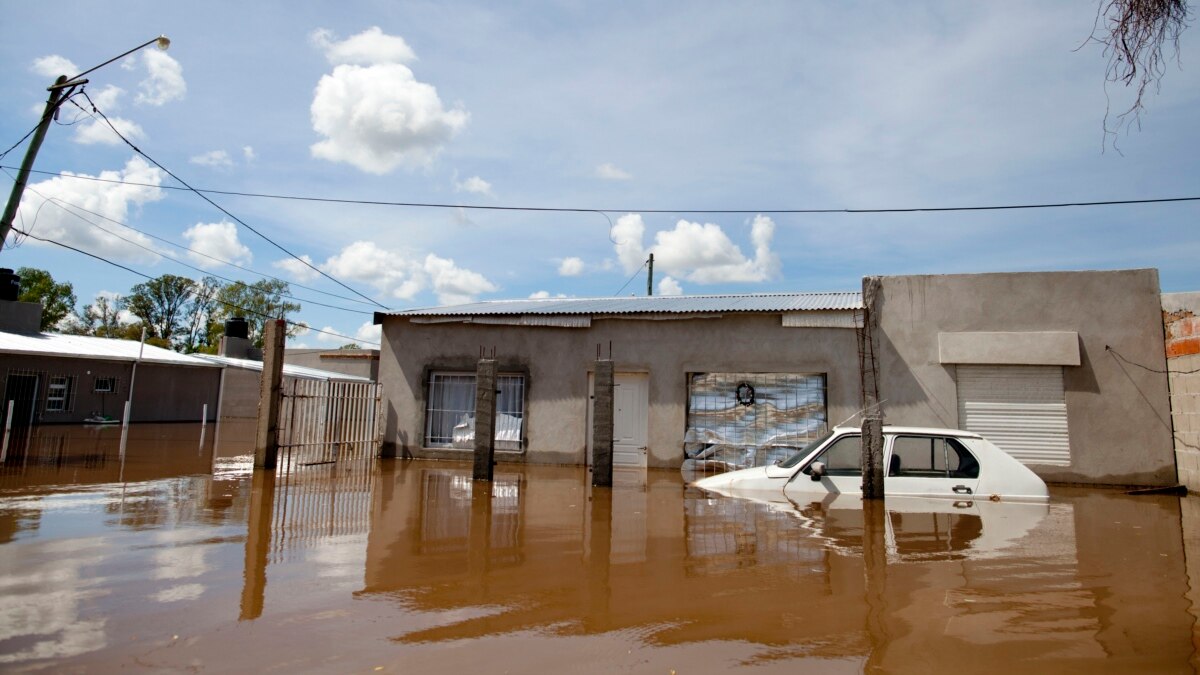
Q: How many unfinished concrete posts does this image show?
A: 4